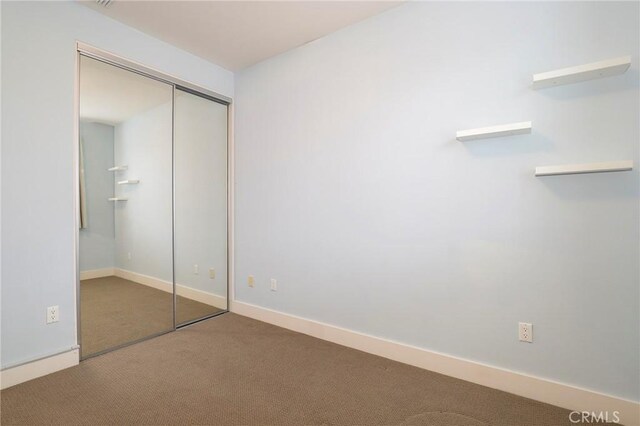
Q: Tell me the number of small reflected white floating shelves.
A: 3